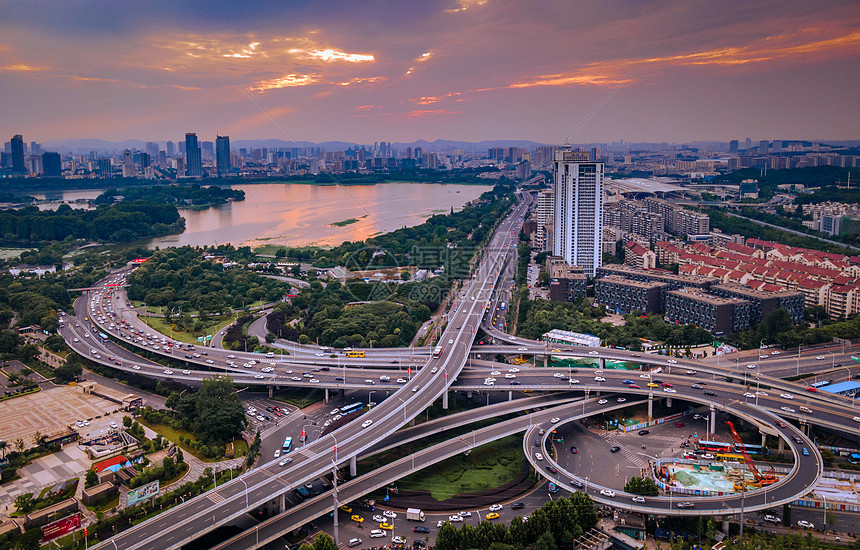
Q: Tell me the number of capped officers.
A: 0